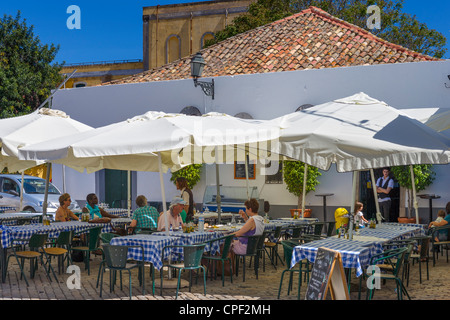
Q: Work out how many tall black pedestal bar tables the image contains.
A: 2